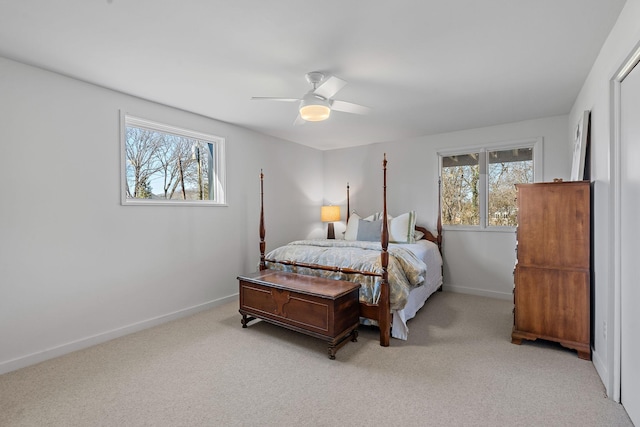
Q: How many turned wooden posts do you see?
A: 4